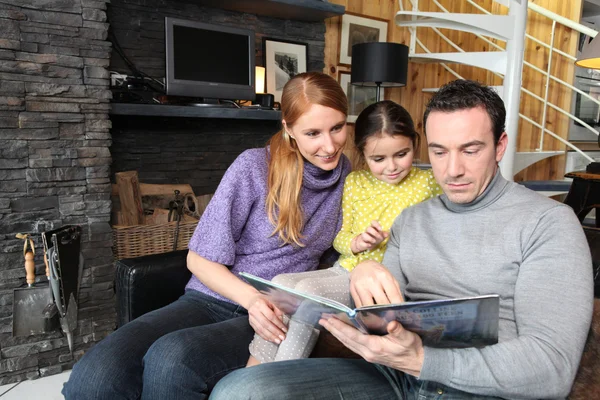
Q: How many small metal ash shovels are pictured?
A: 1